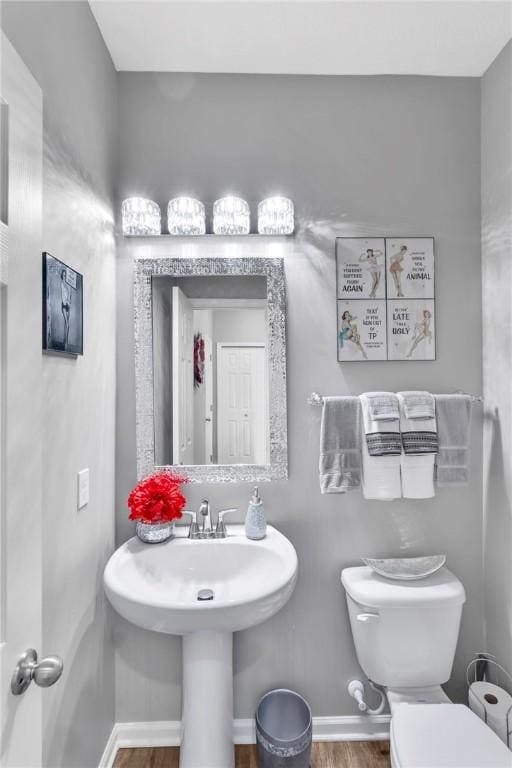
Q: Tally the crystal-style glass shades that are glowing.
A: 4